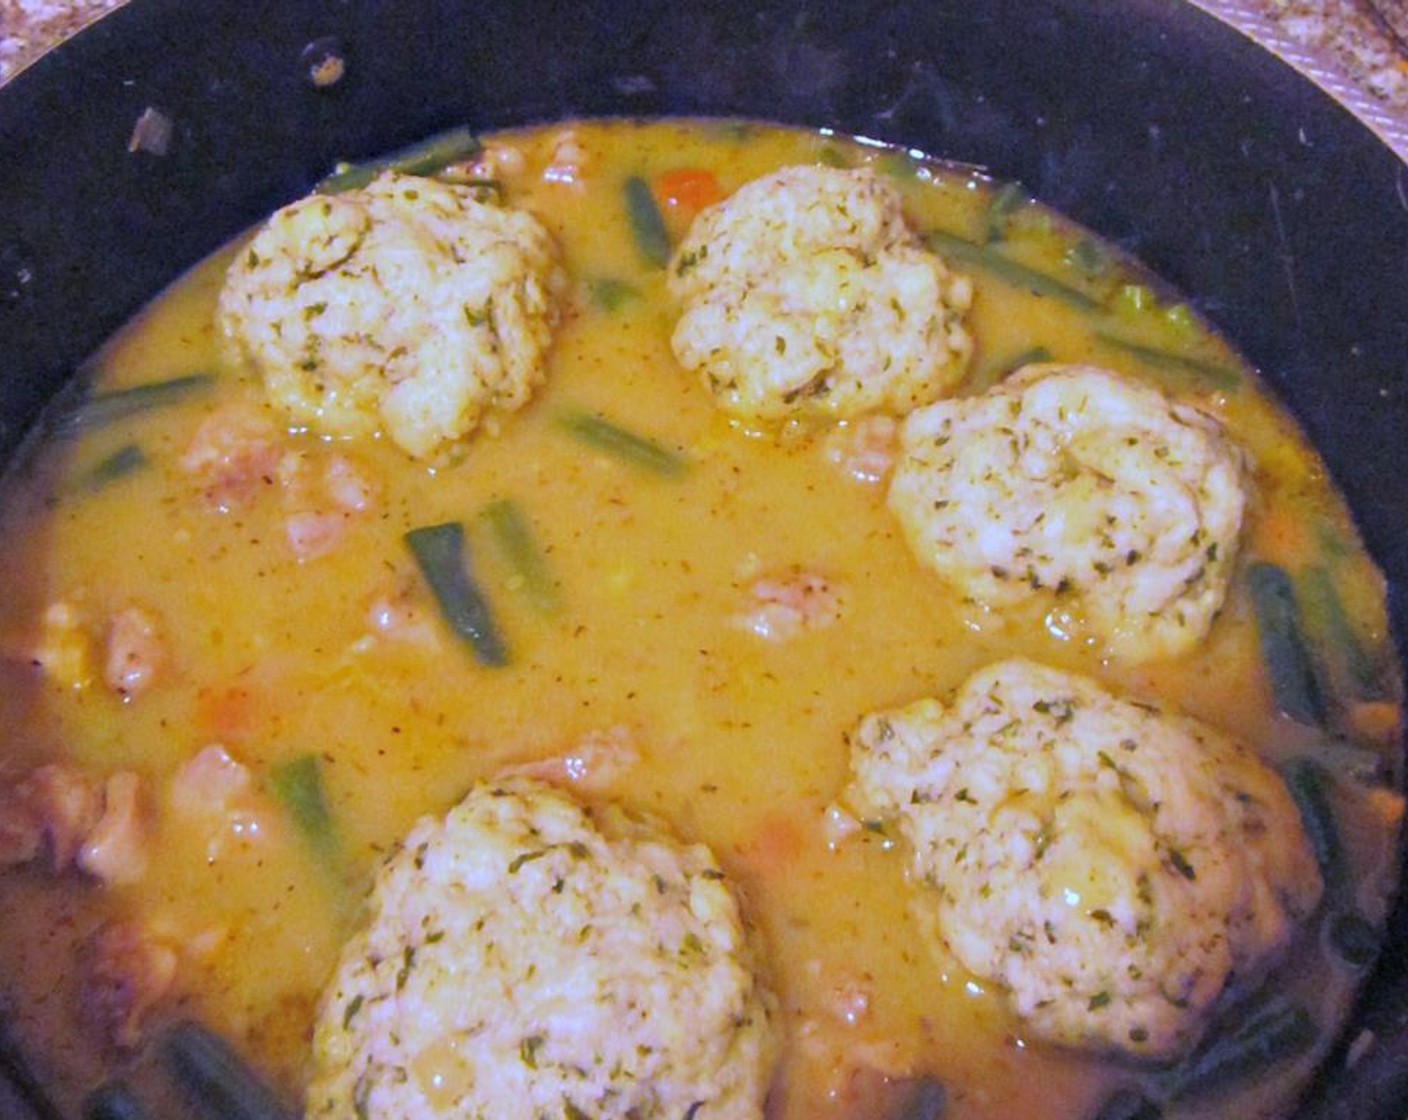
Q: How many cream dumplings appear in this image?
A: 5